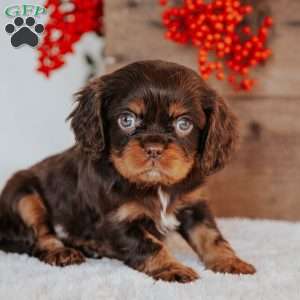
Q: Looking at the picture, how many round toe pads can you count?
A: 4